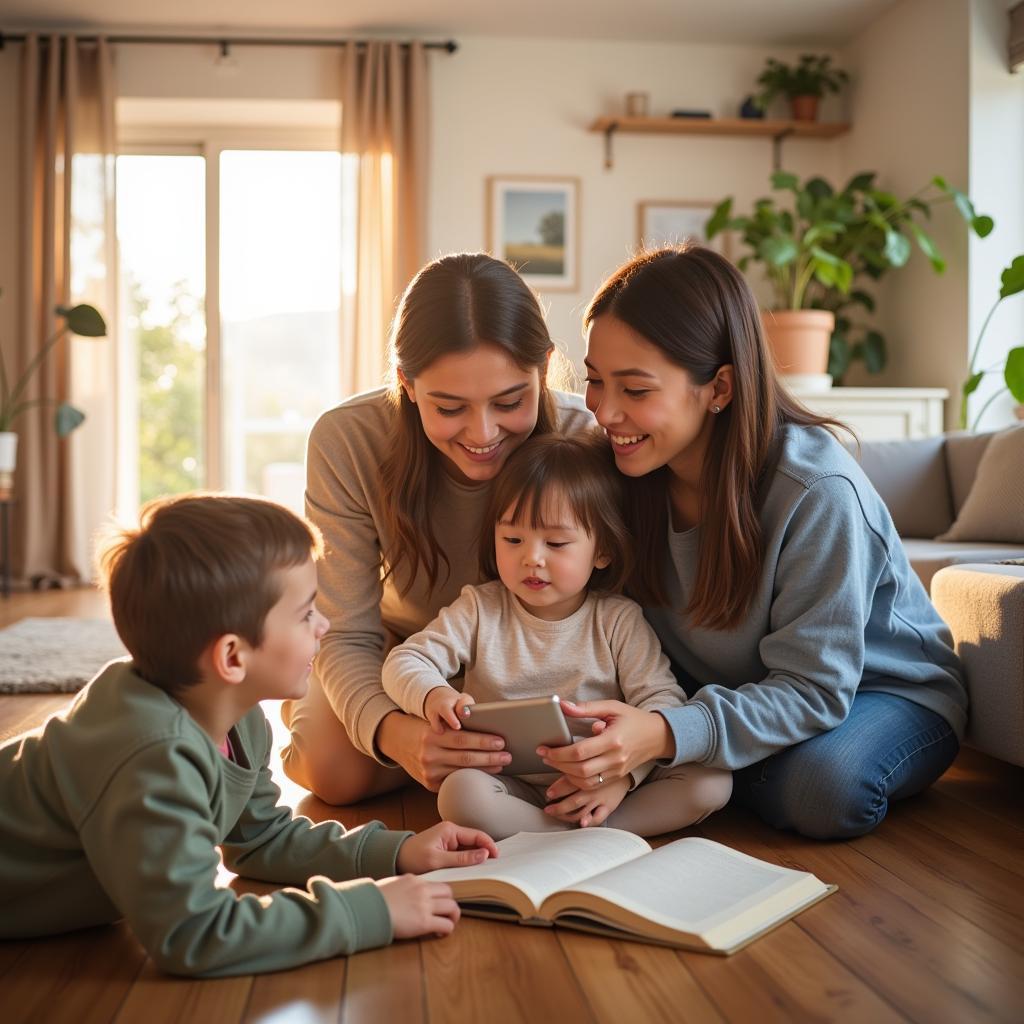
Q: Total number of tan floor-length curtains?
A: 2